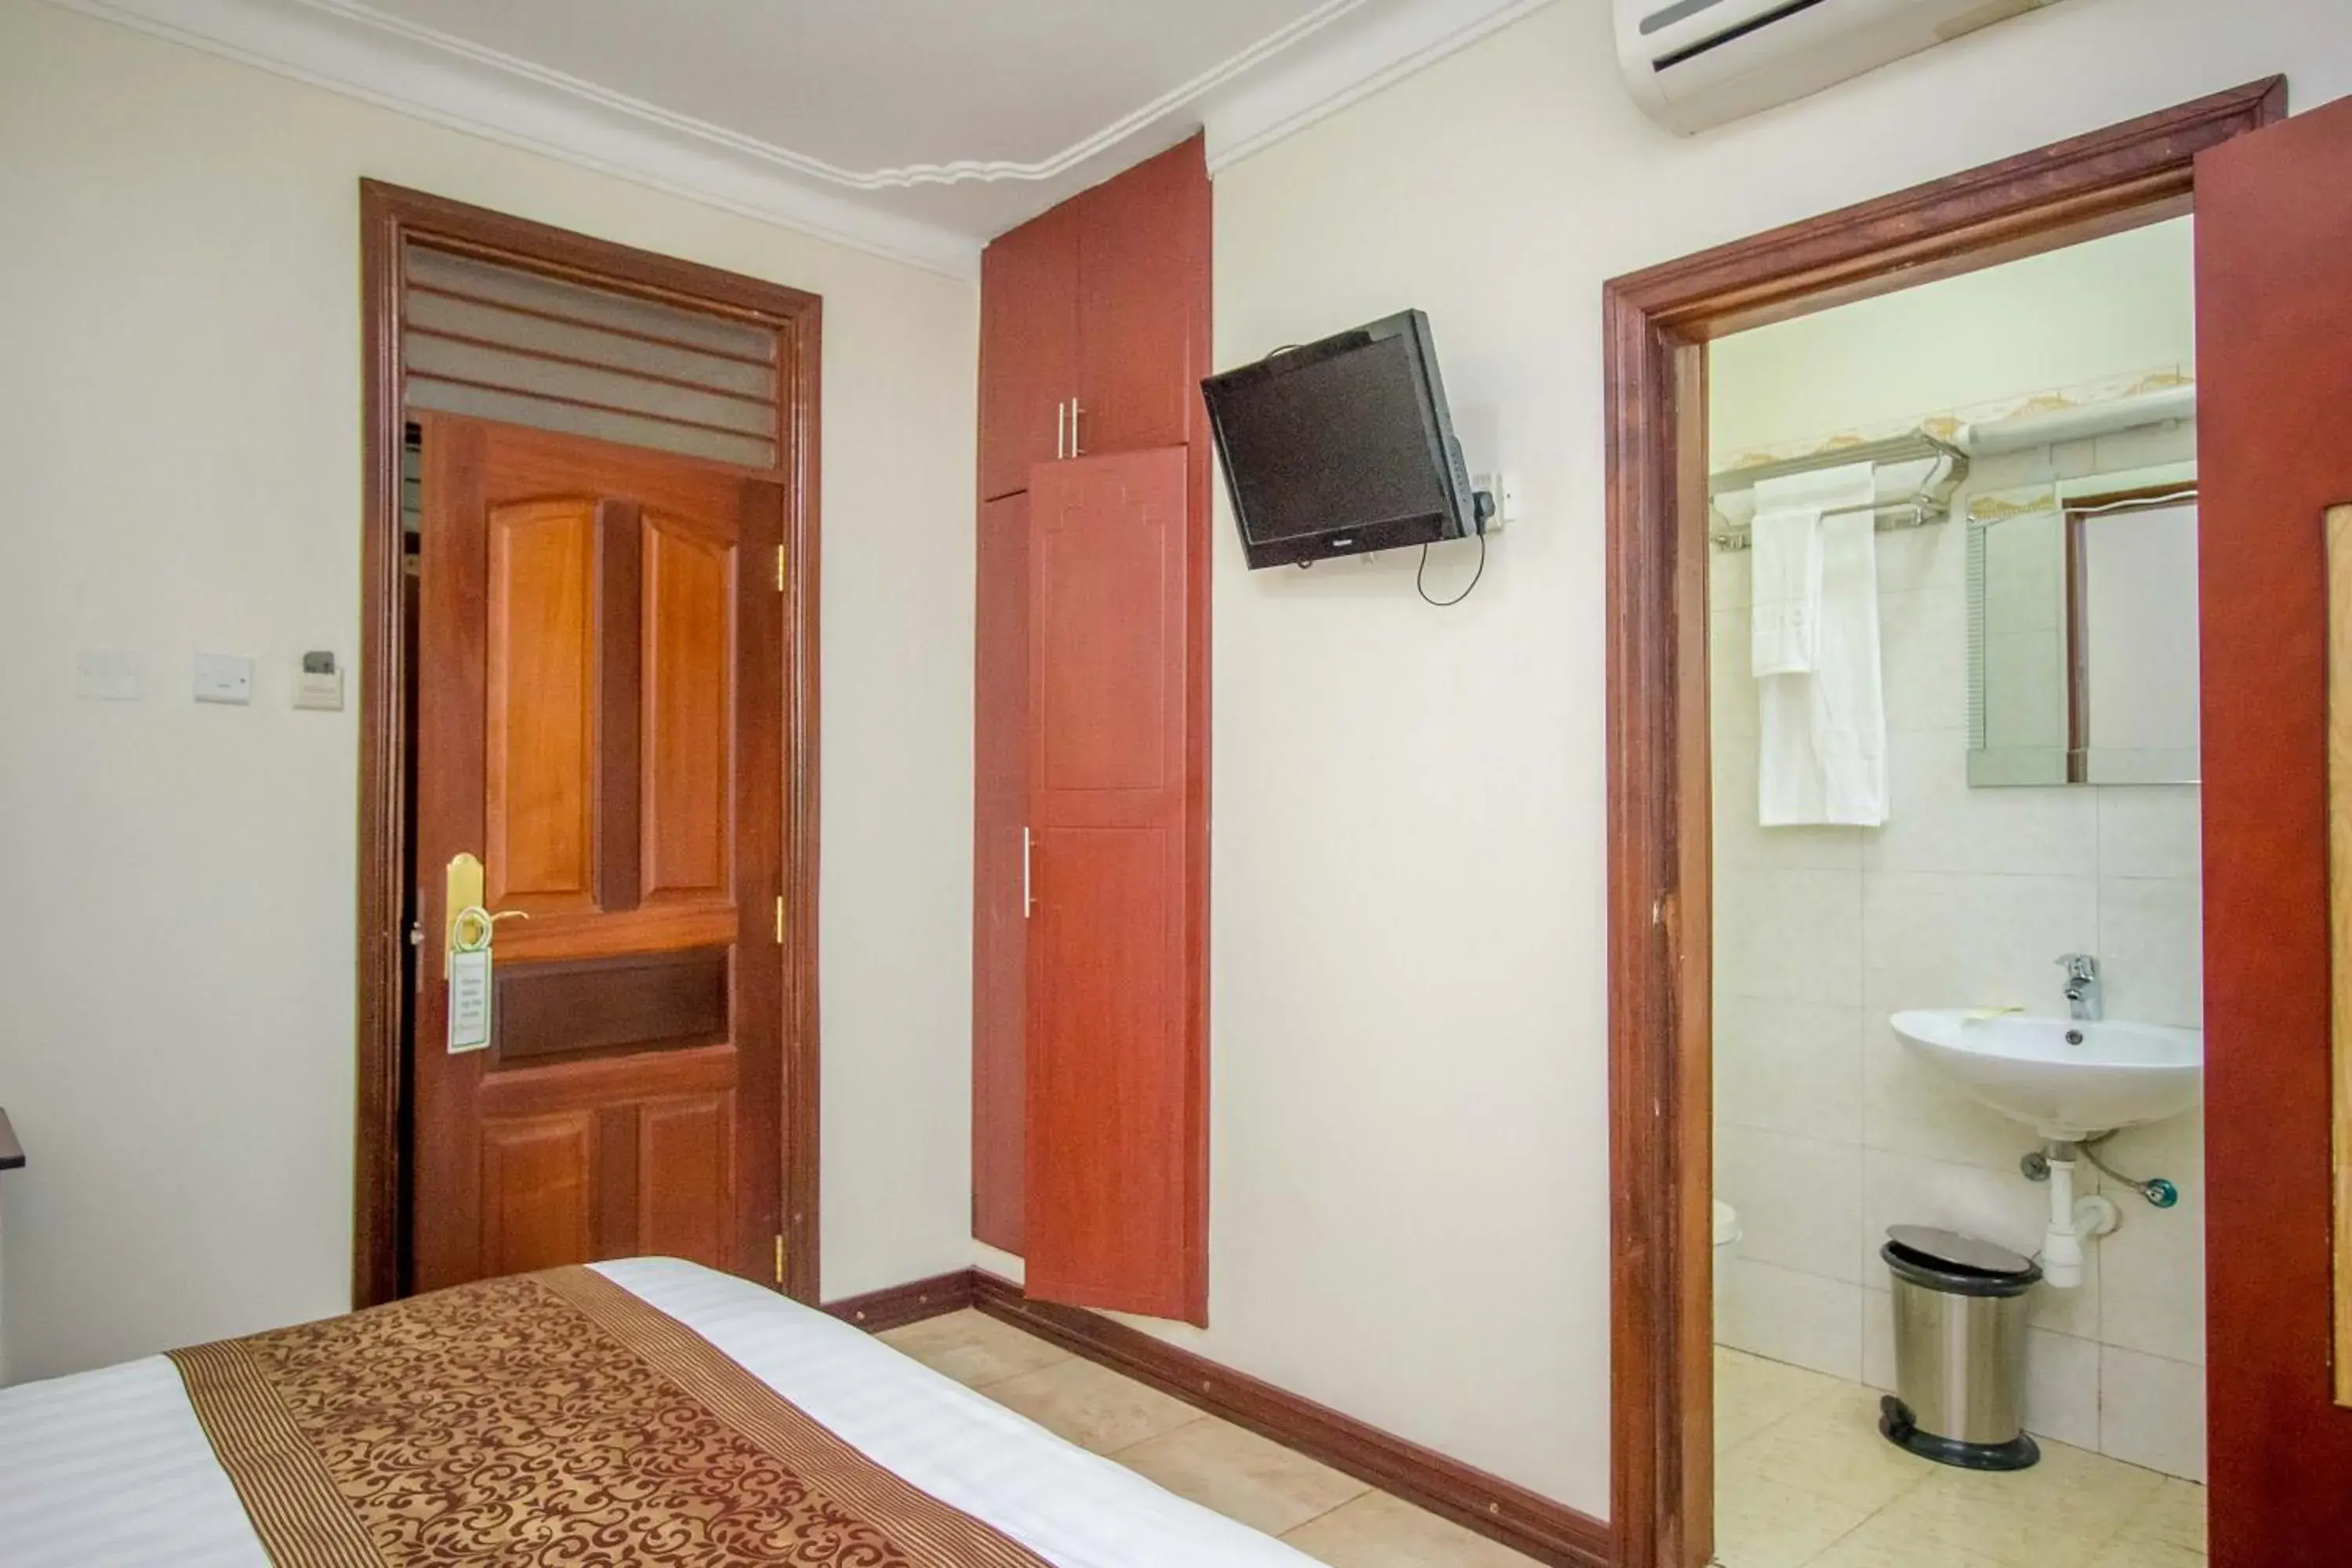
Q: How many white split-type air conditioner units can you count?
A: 1